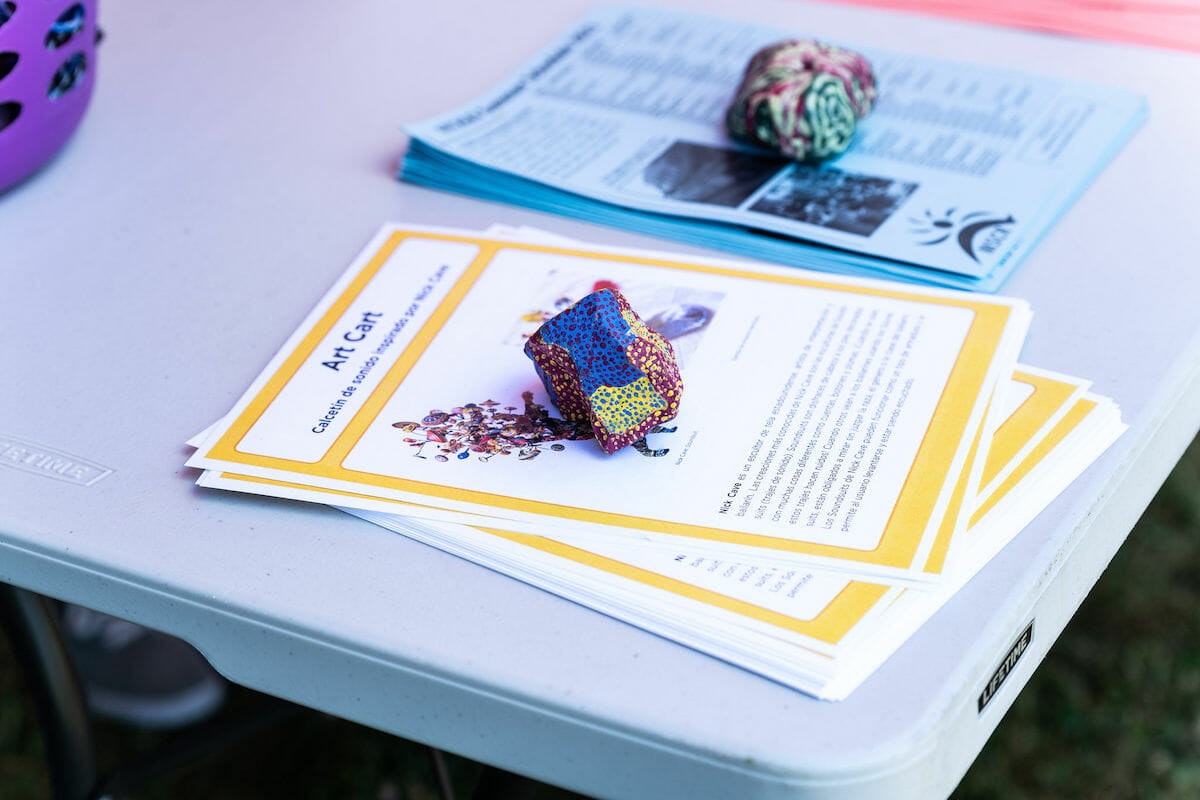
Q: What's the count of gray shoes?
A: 1